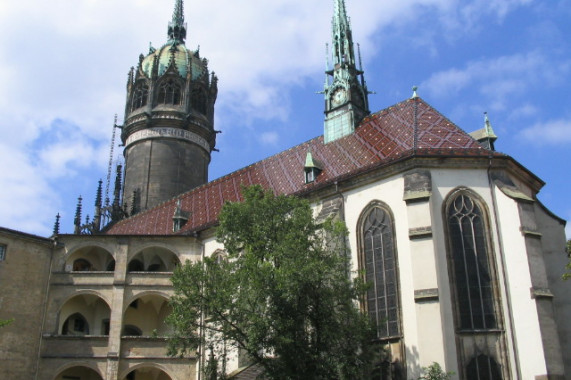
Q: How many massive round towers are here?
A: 1